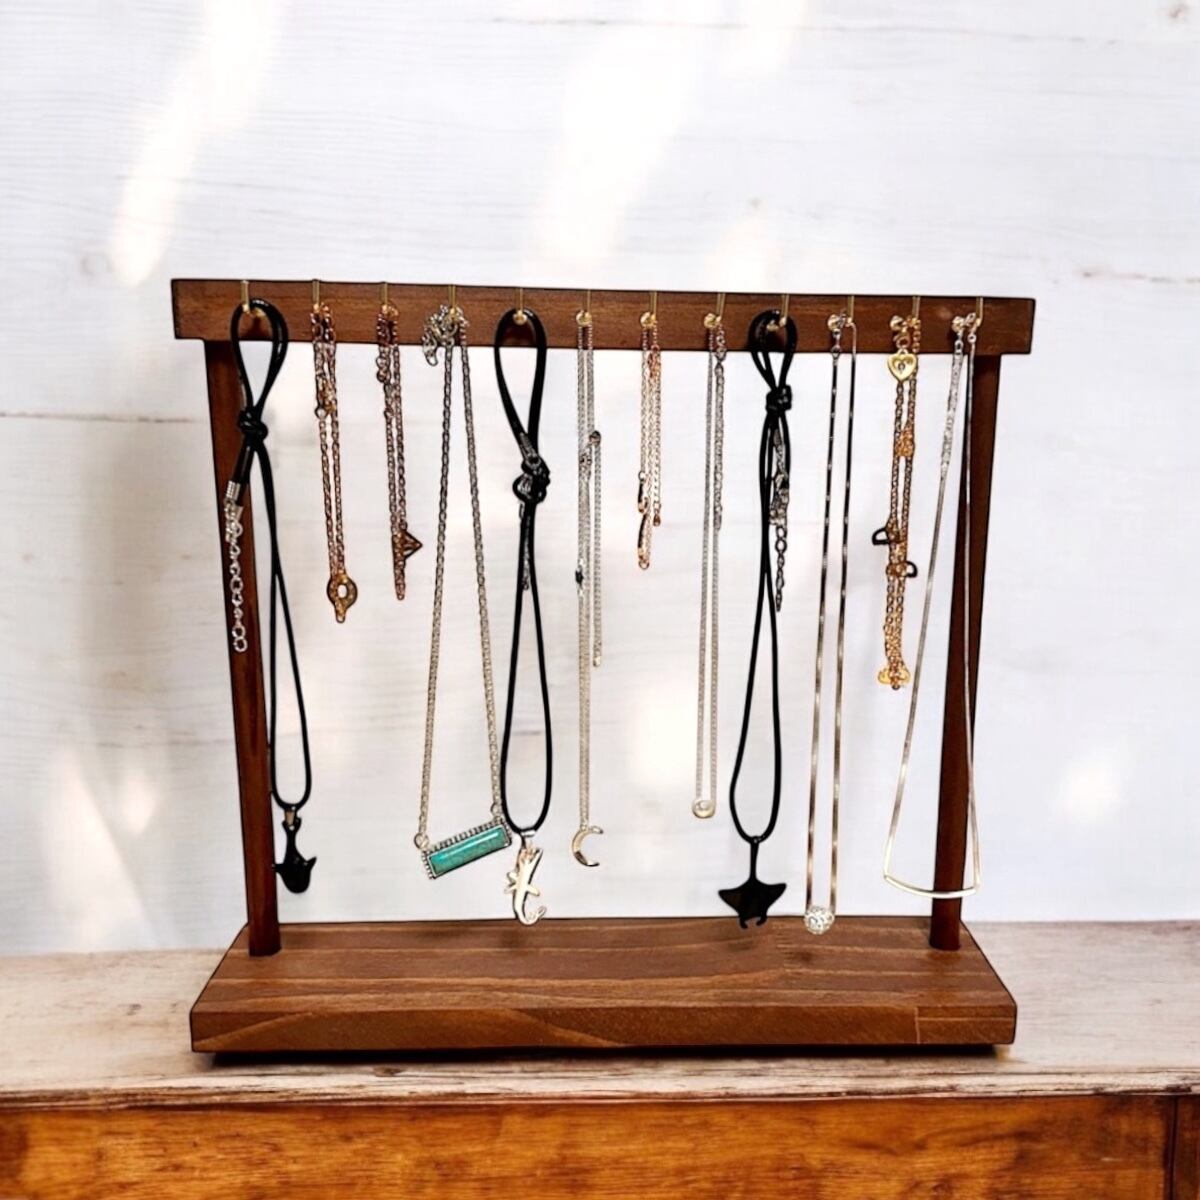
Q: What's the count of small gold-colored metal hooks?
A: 12